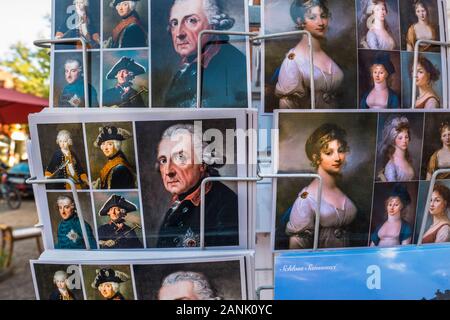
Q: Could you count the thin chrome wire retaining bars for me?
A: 8